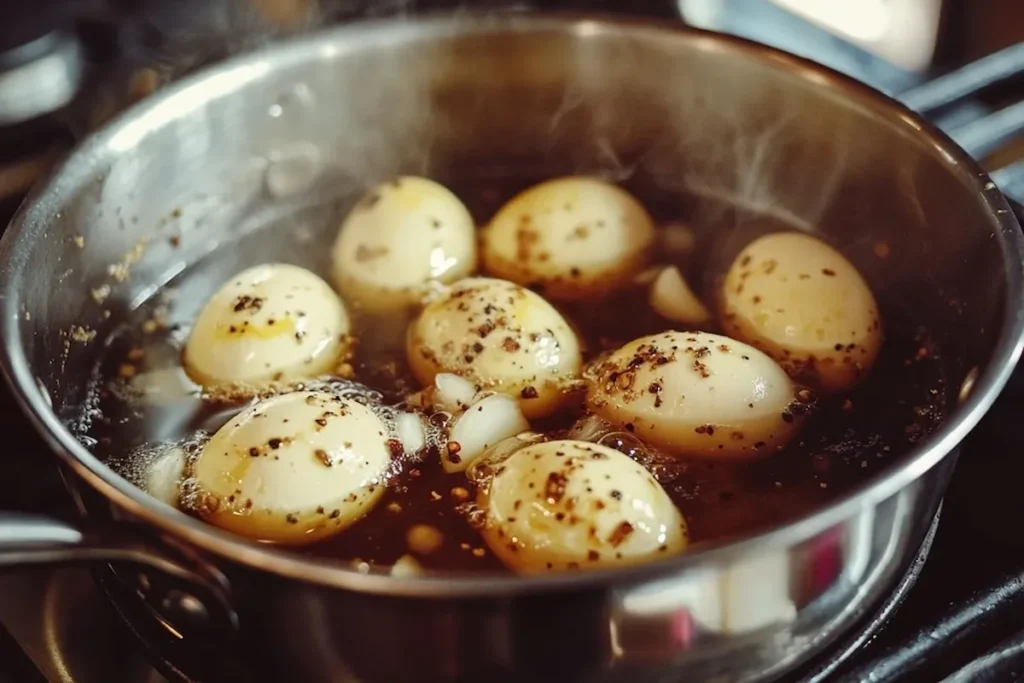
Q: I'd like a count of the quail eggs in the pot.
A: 8